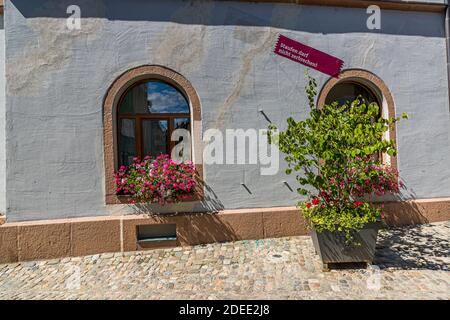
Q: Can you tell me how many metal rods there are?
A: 3